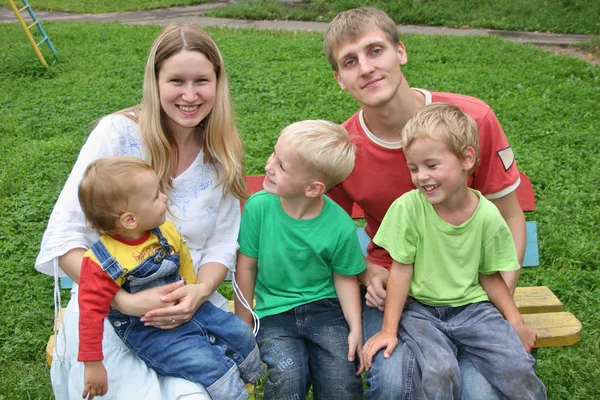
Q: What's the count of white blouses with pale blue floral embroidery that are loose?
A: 1